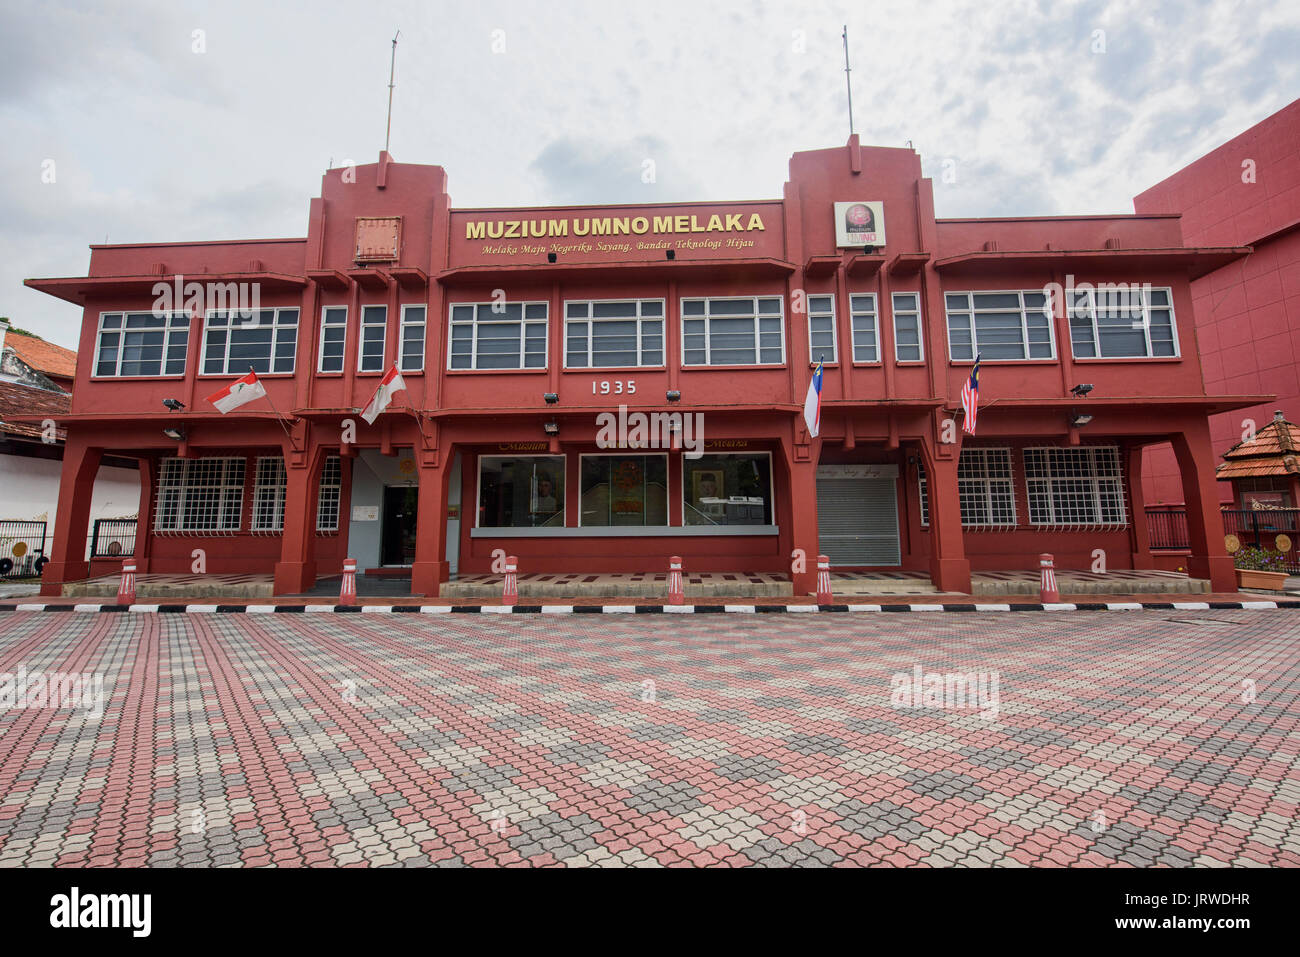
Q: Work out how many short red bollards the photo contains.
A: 6